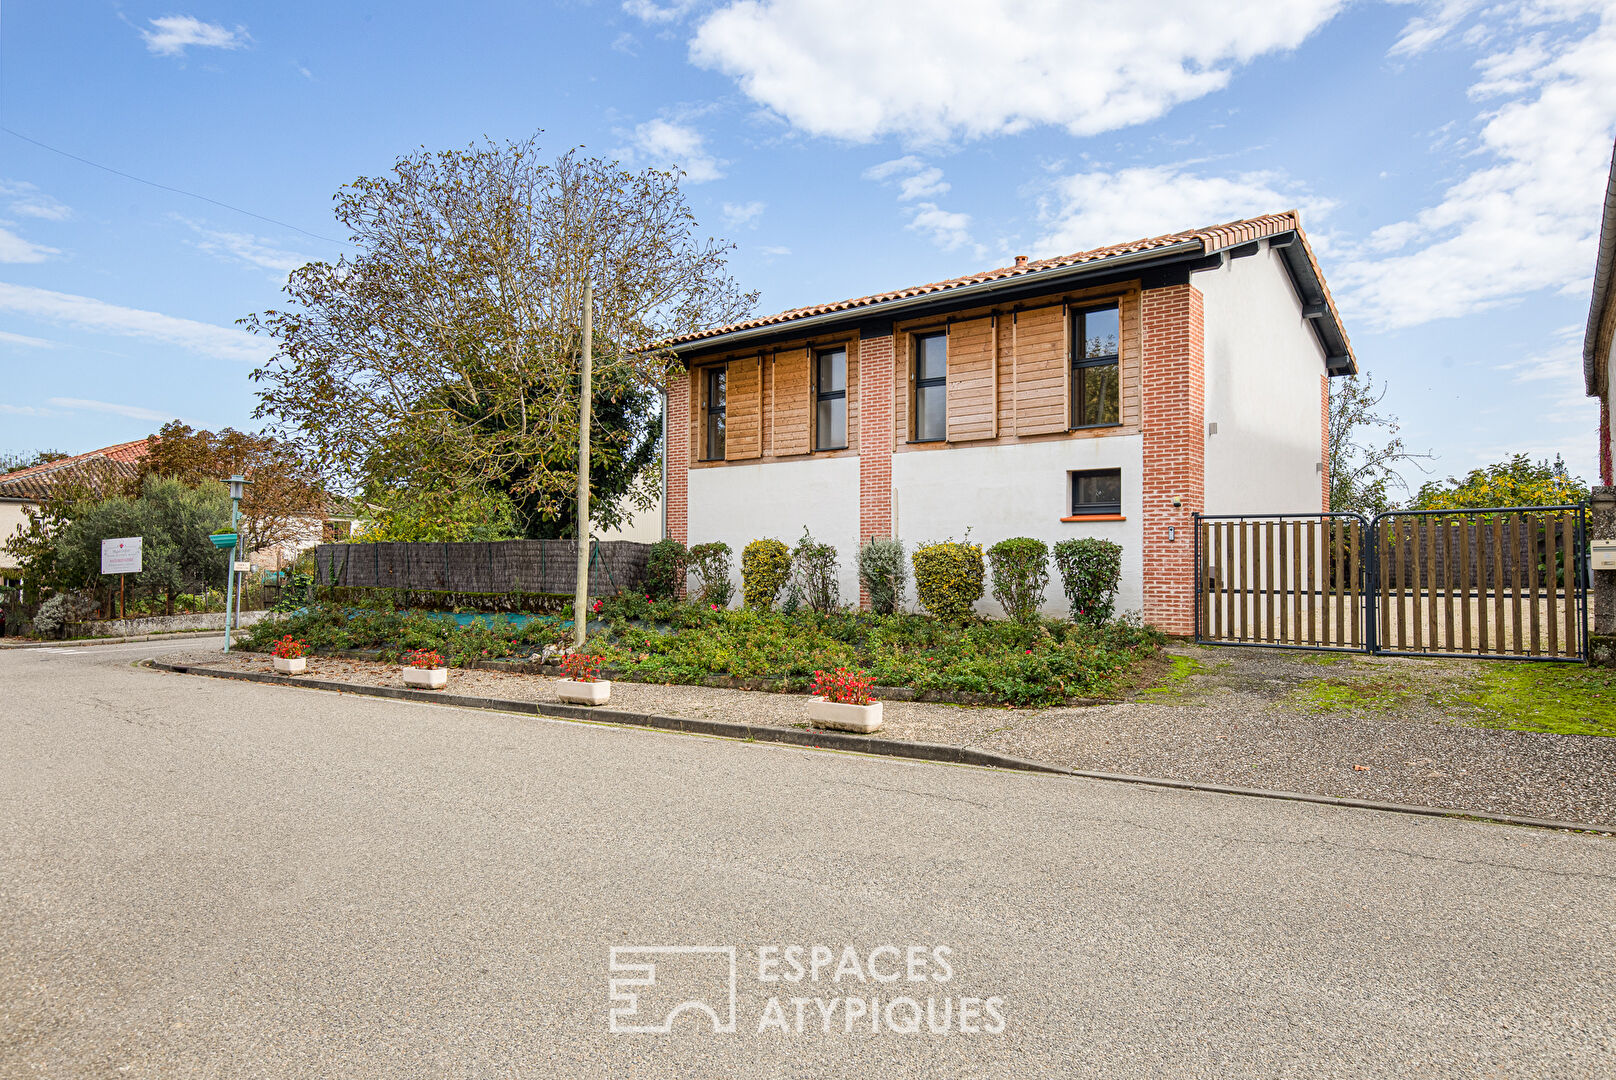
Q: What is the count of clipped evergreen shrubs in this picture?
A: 8